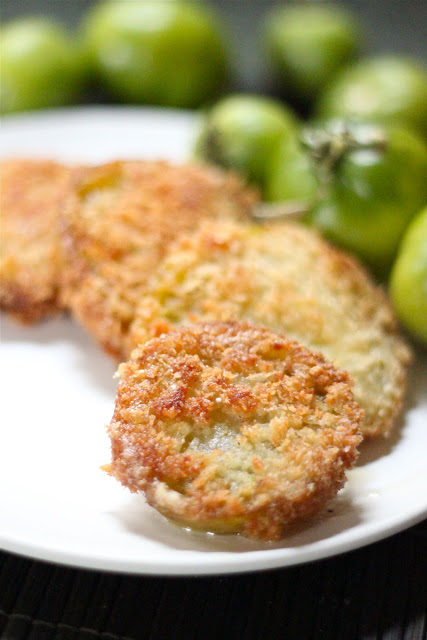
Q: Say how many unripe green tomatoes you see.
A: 7